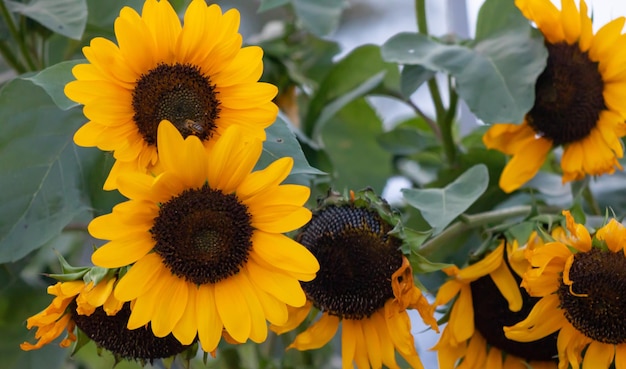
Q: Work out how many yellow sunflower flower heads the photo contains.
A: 7